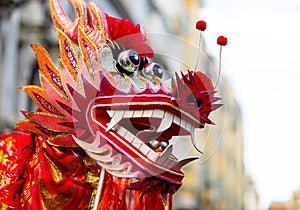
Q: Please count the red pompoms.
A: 2